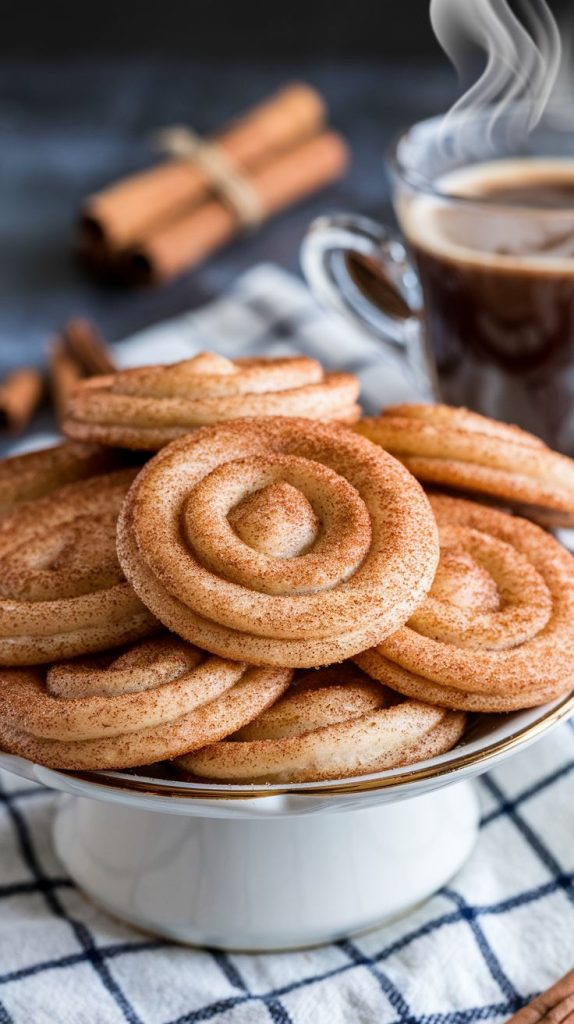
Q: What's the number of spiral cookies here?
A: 8